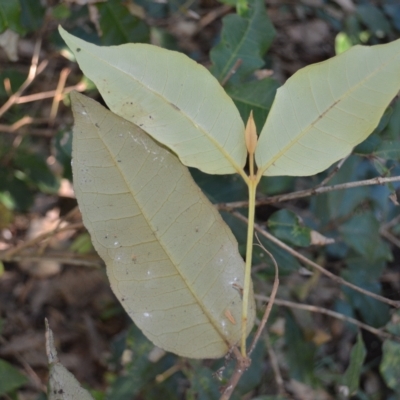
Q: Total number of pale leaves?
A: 3